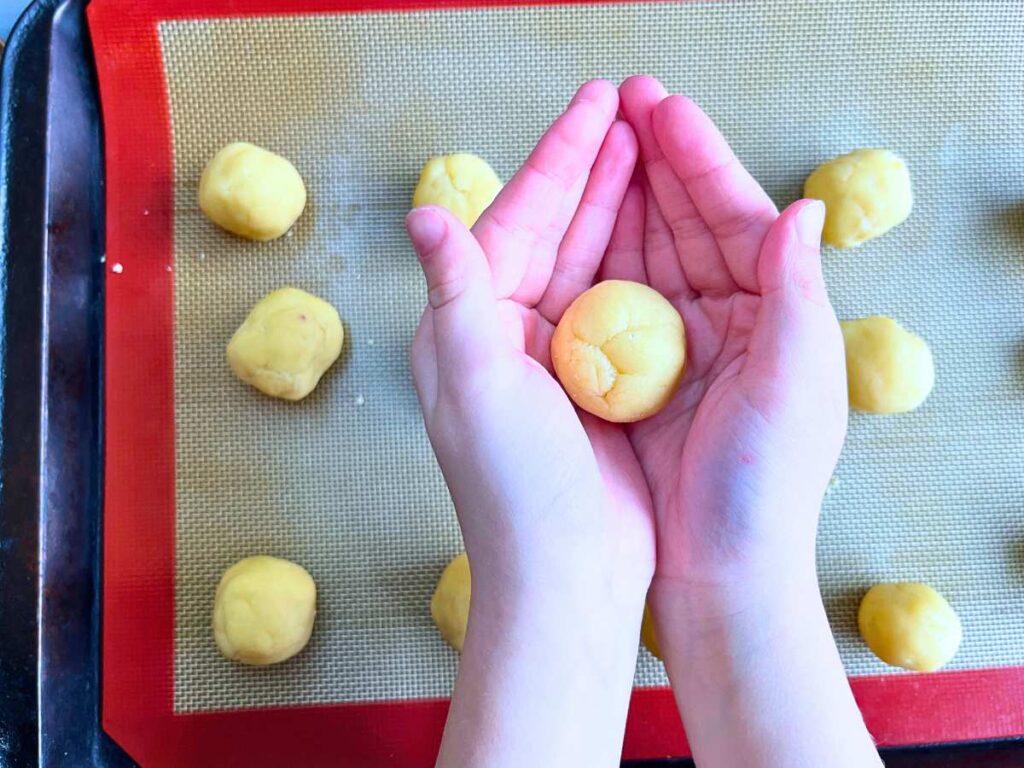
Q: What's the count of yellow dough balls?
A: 10